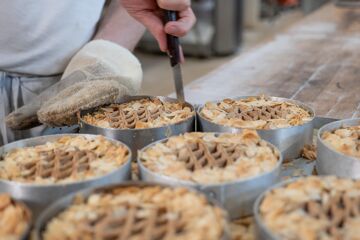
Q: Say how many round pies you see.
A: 8